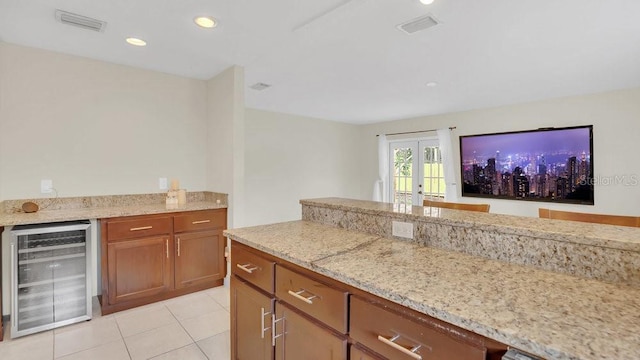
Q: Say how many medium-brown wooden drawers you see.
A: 5